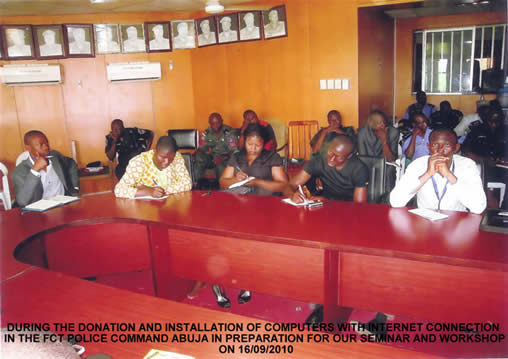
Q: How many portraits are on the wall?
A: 11